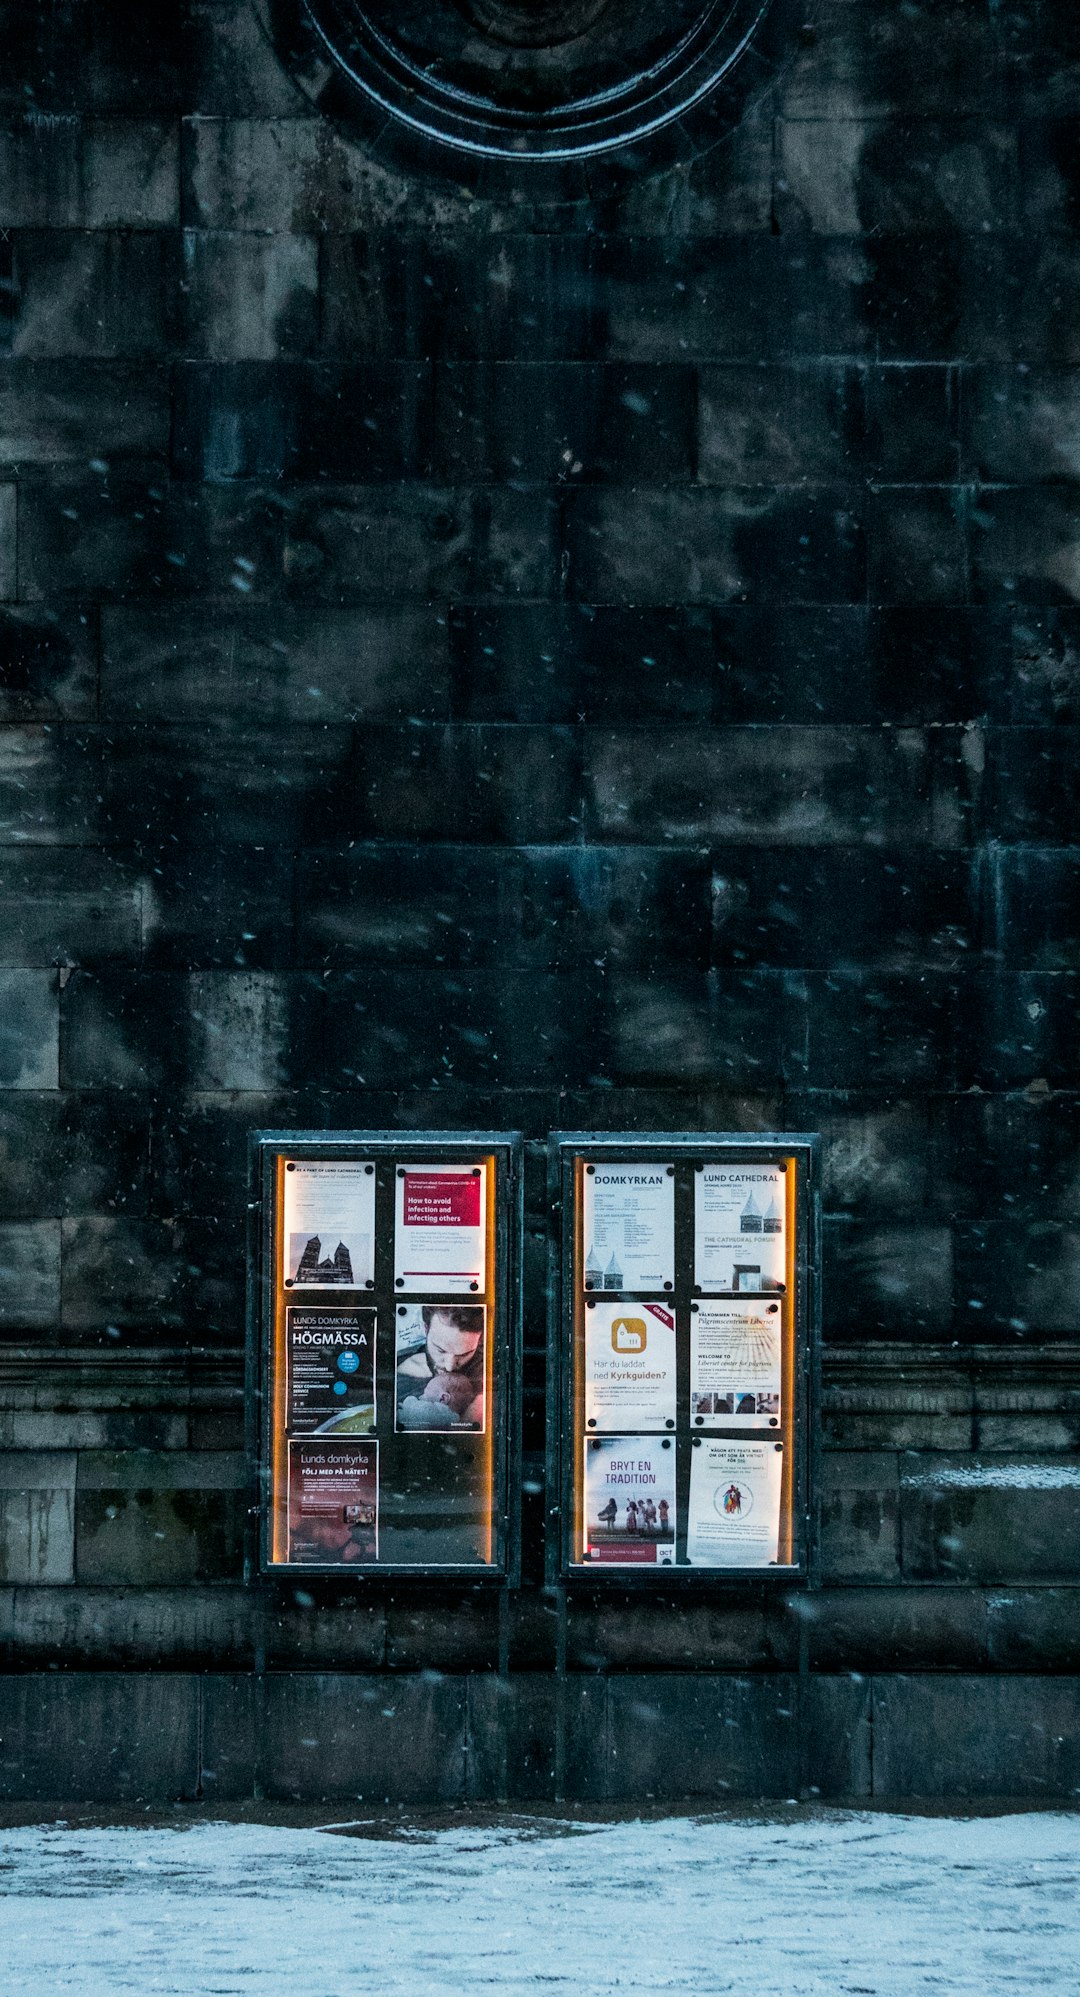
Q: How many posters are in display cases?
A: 11